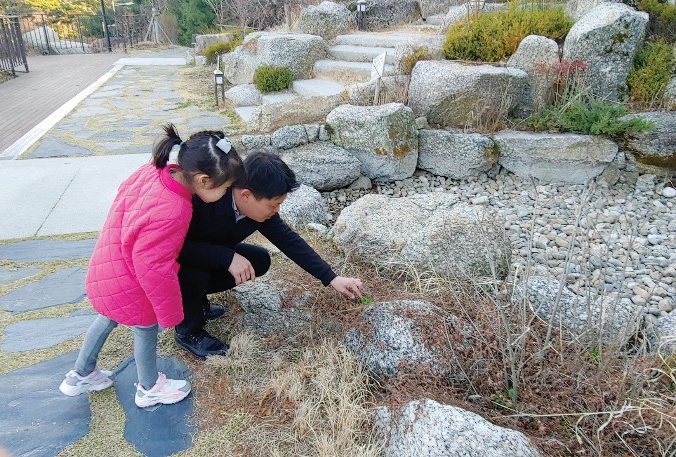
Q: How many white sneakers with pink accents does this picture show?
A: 2